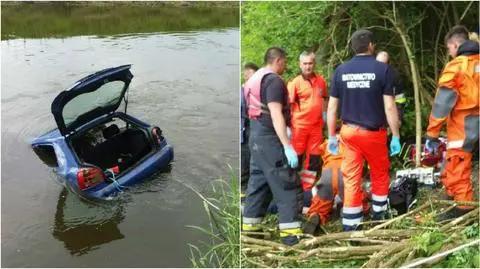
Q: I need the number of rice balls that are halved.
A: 0